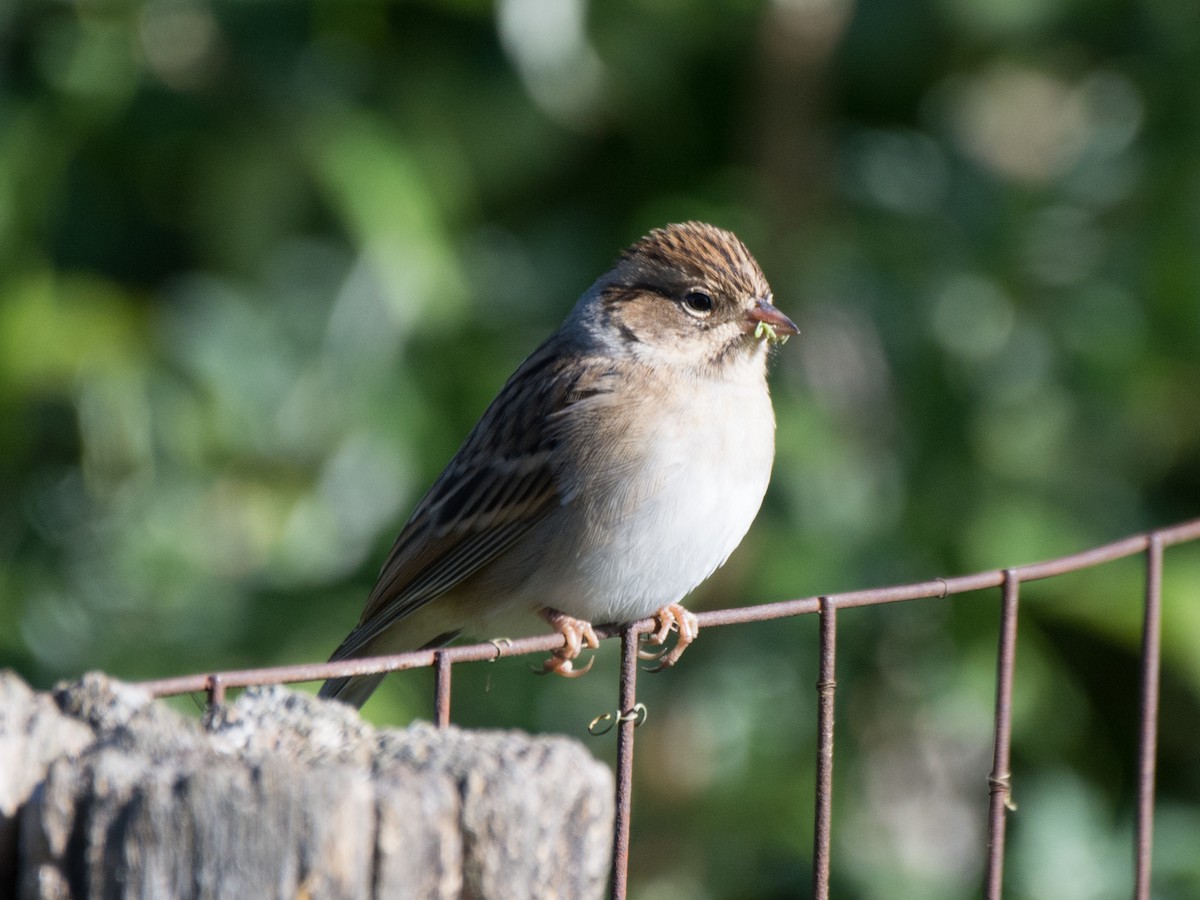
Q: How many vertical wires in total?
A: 6